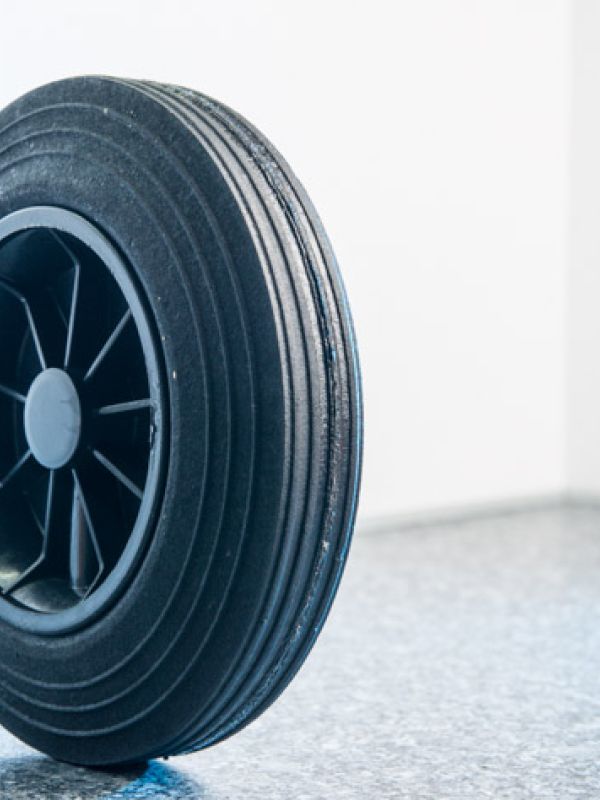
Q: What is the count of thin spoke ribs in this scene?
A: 9